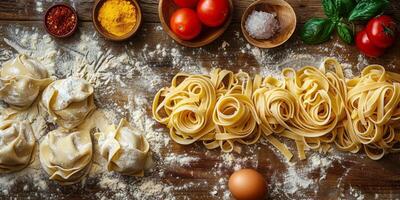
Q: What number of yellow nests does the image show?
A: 5